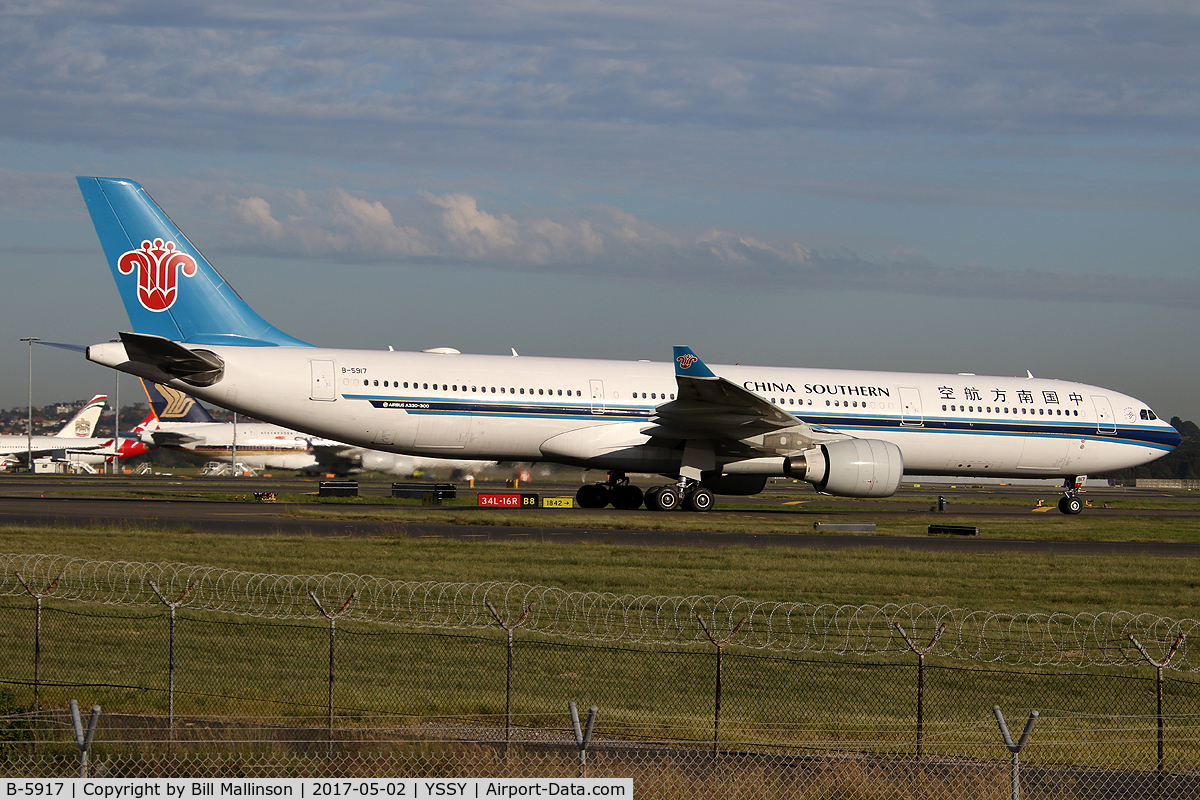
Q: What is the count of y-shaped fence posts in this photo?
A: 10